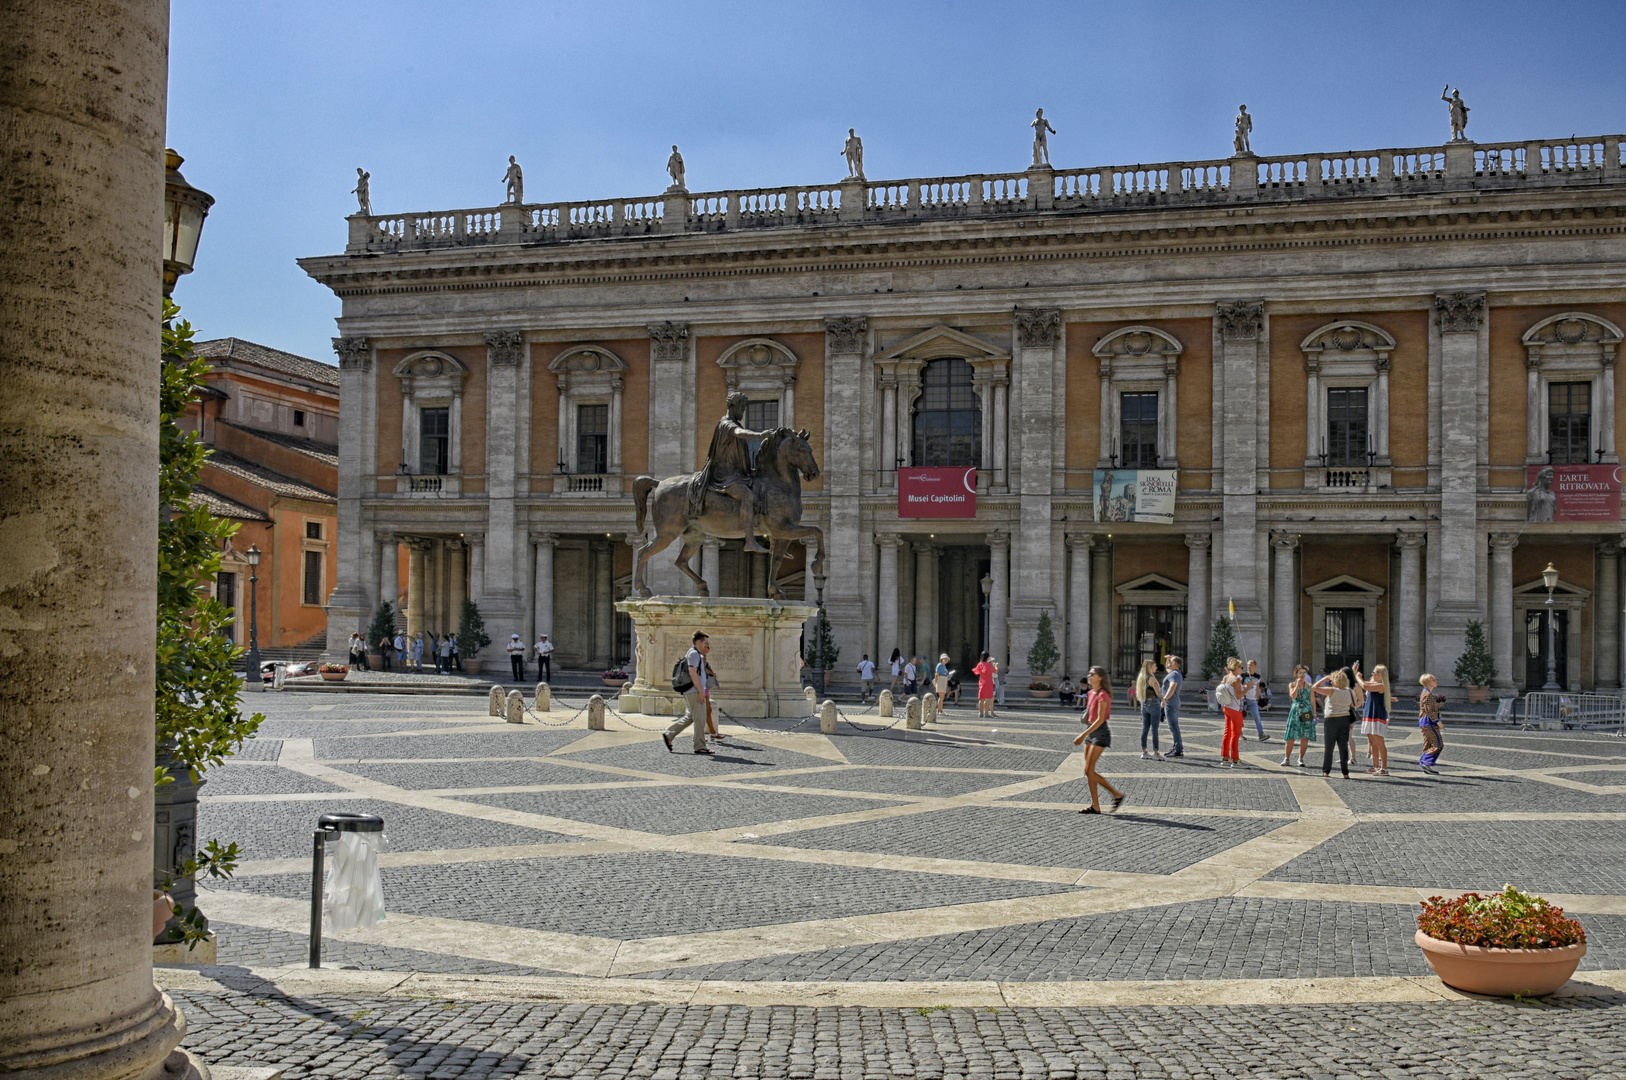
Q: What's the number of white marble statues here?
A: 7